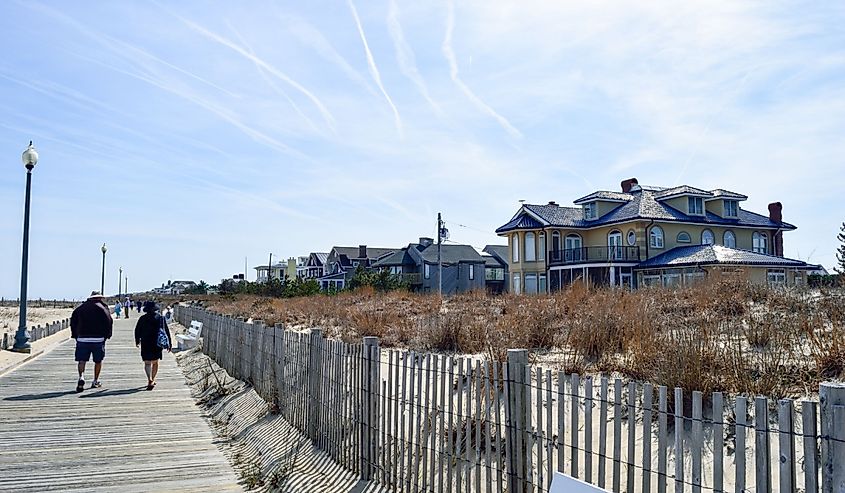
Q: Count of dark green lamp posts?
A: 4